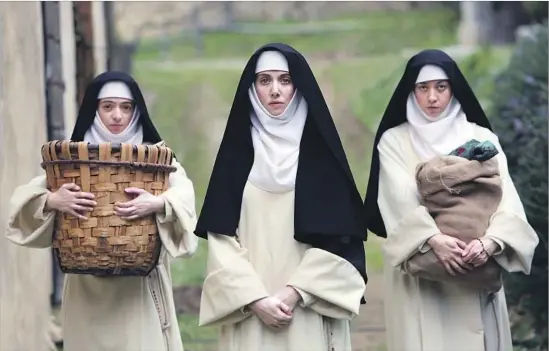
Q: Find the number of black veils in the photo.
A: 3